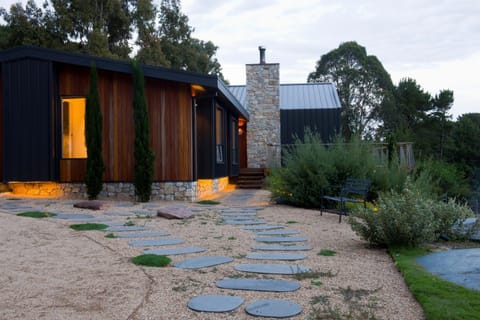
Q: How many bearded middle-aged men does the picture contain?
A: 0